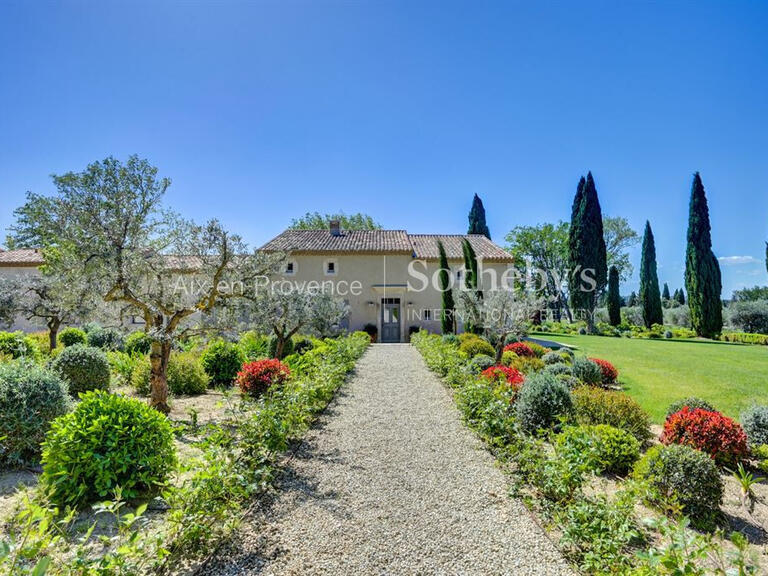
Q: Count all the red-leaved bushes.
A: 5